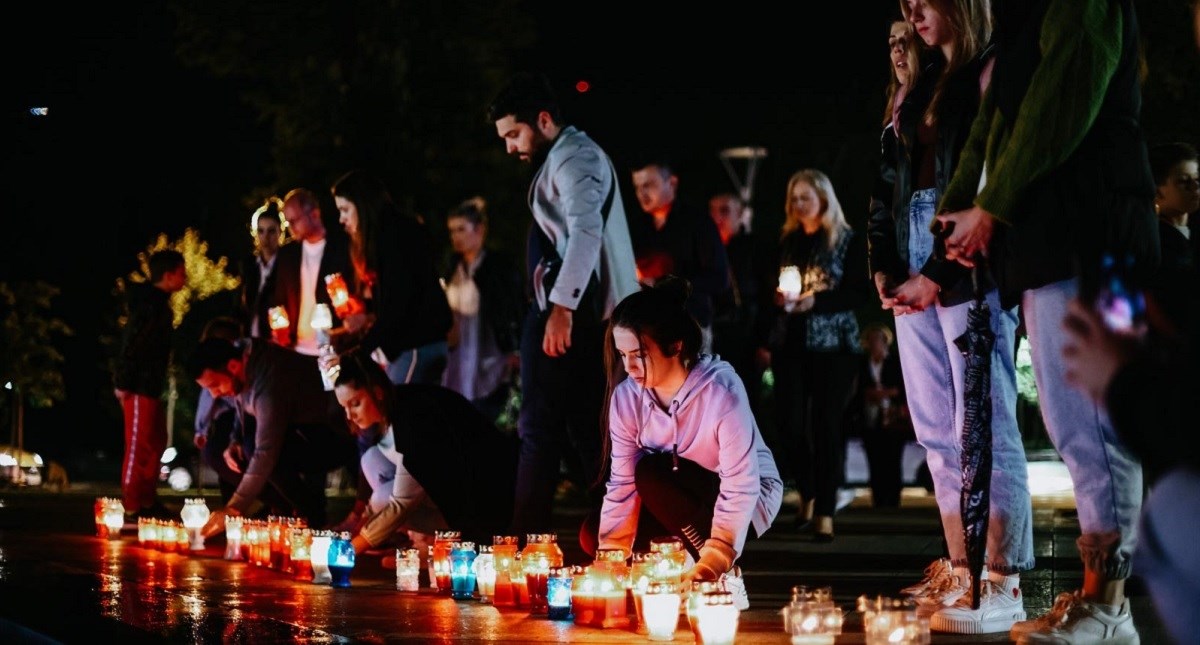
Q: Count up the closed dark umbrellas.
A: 1